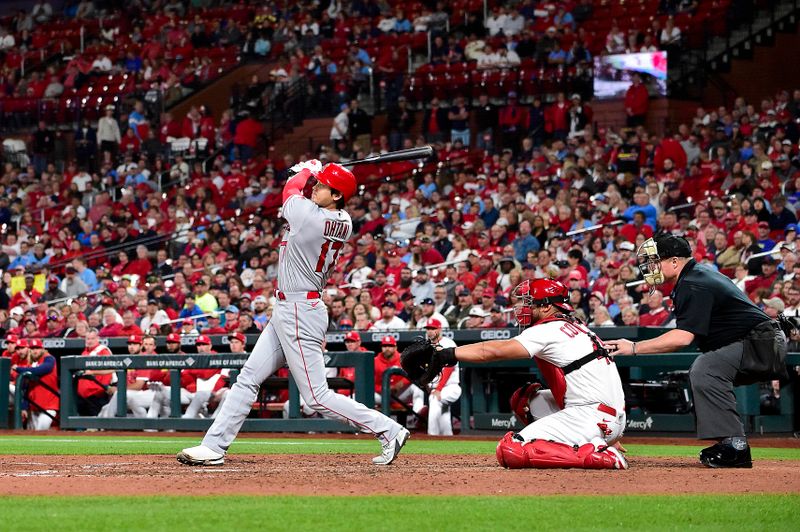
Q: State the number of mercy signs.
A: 2